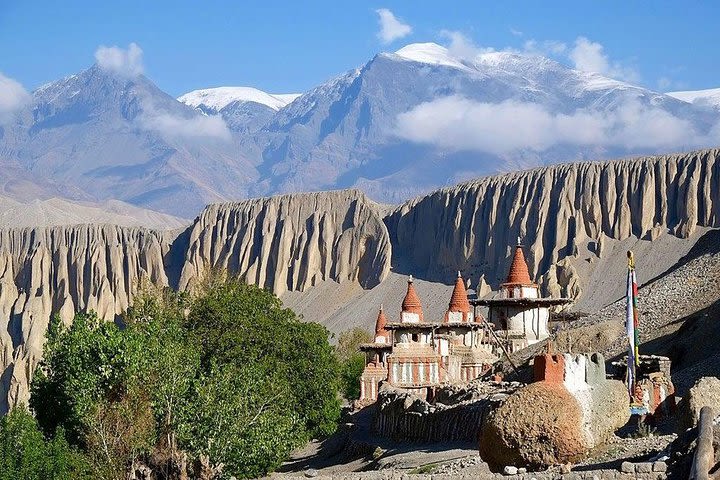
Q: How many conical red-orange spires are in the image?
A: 4